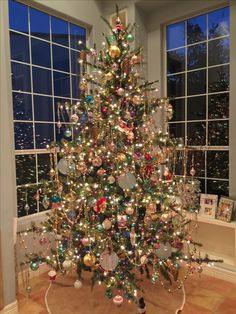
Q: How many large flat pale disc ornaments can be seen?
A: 4